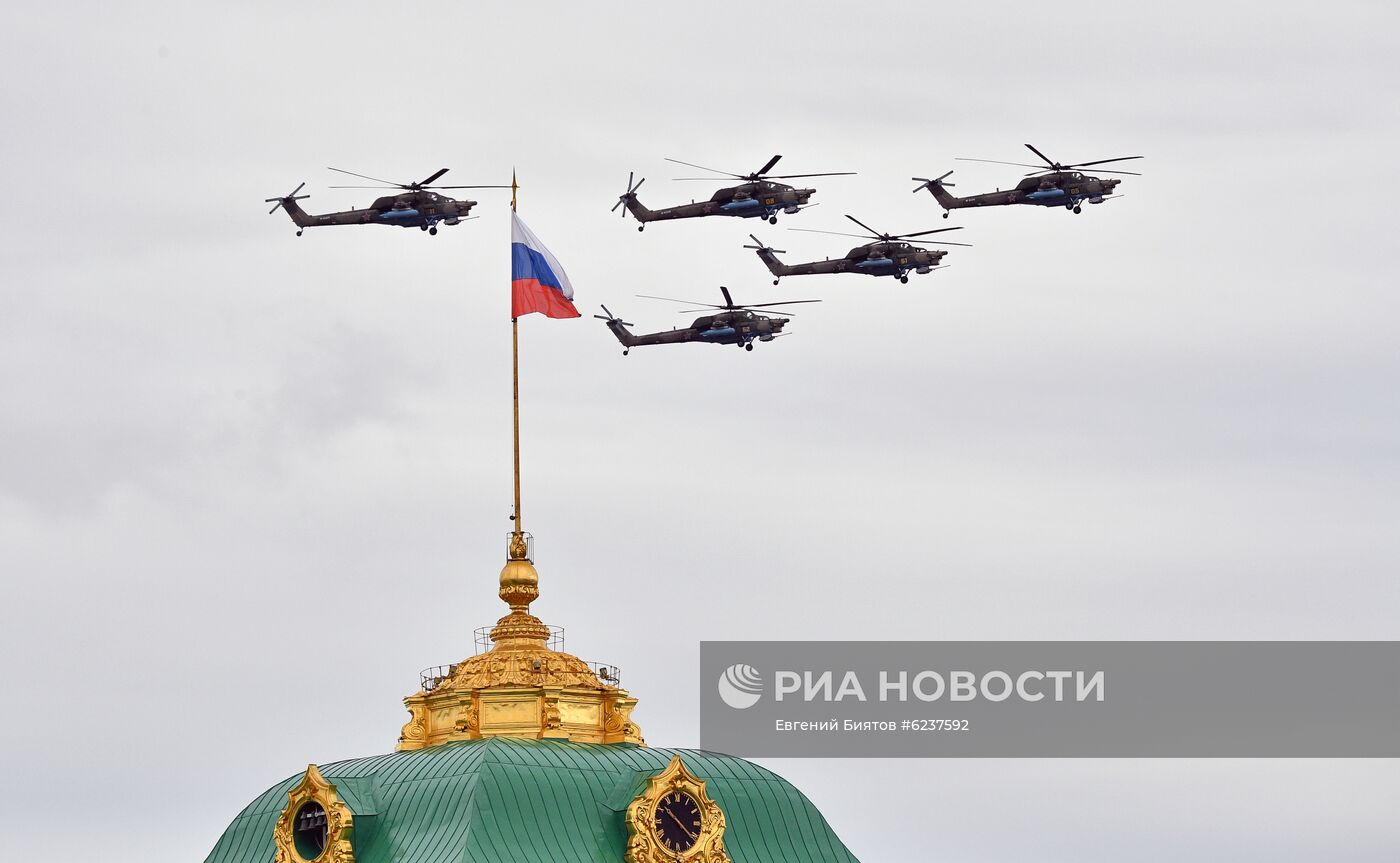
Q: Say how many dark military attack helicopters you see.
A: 5